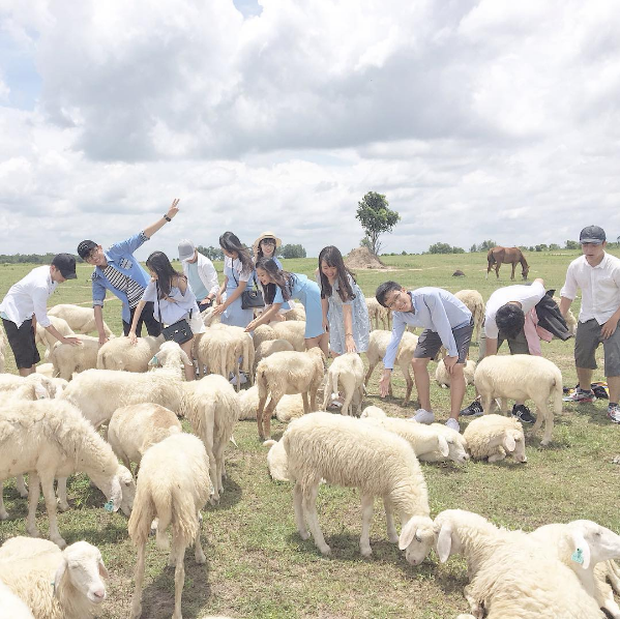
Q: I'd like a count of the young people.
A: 11